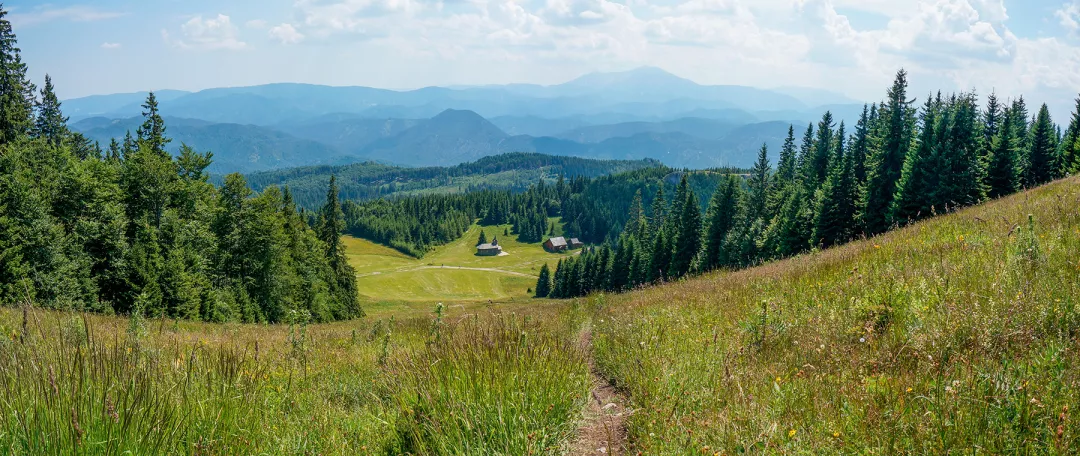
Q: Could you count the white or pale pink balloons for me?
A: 0